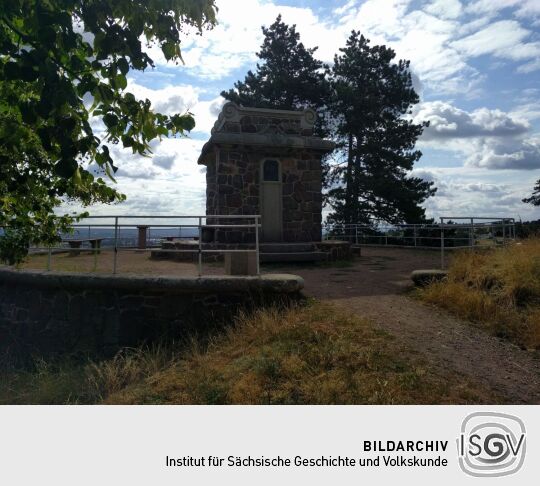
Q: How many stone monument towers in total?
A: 1